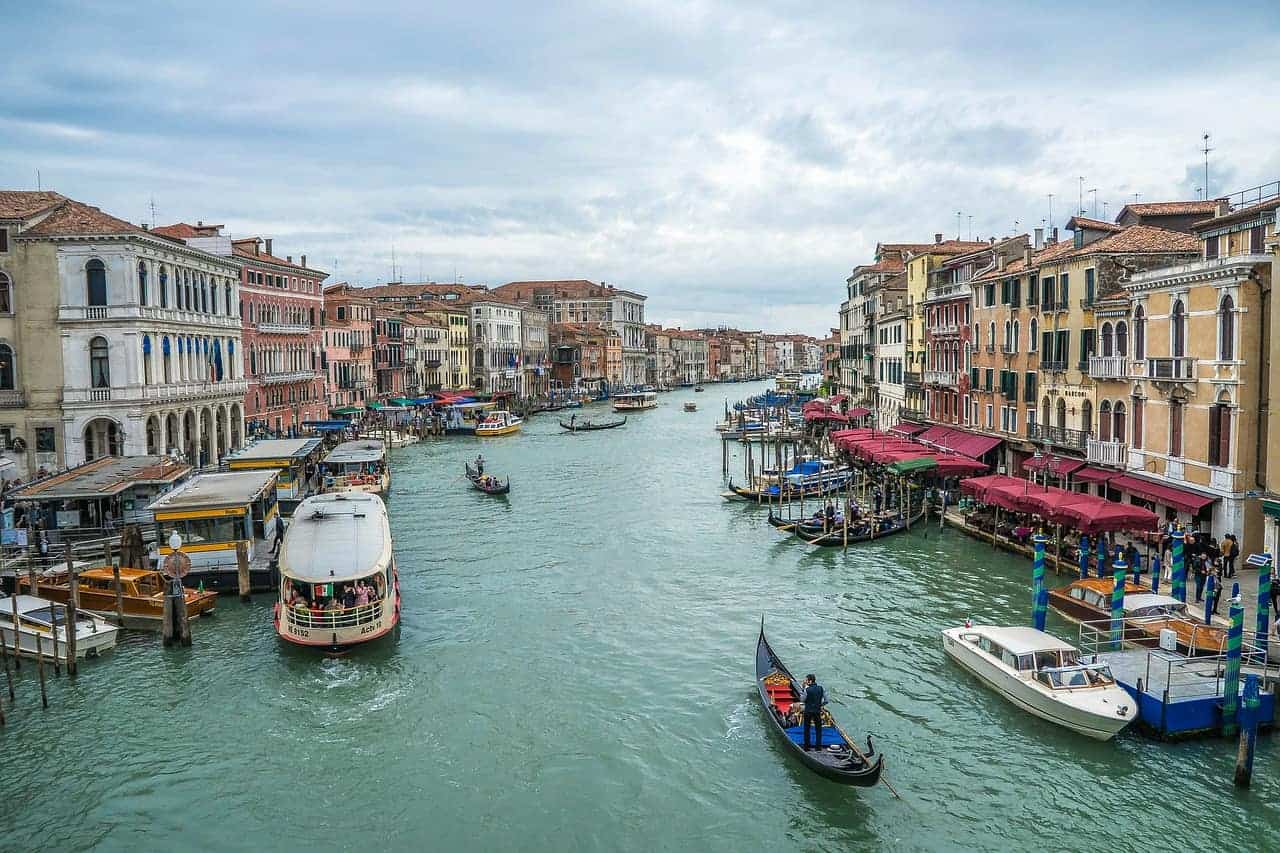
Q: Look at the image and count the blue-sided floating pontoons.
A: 1